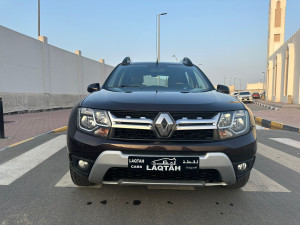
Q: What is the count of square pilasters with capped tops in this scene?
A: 3